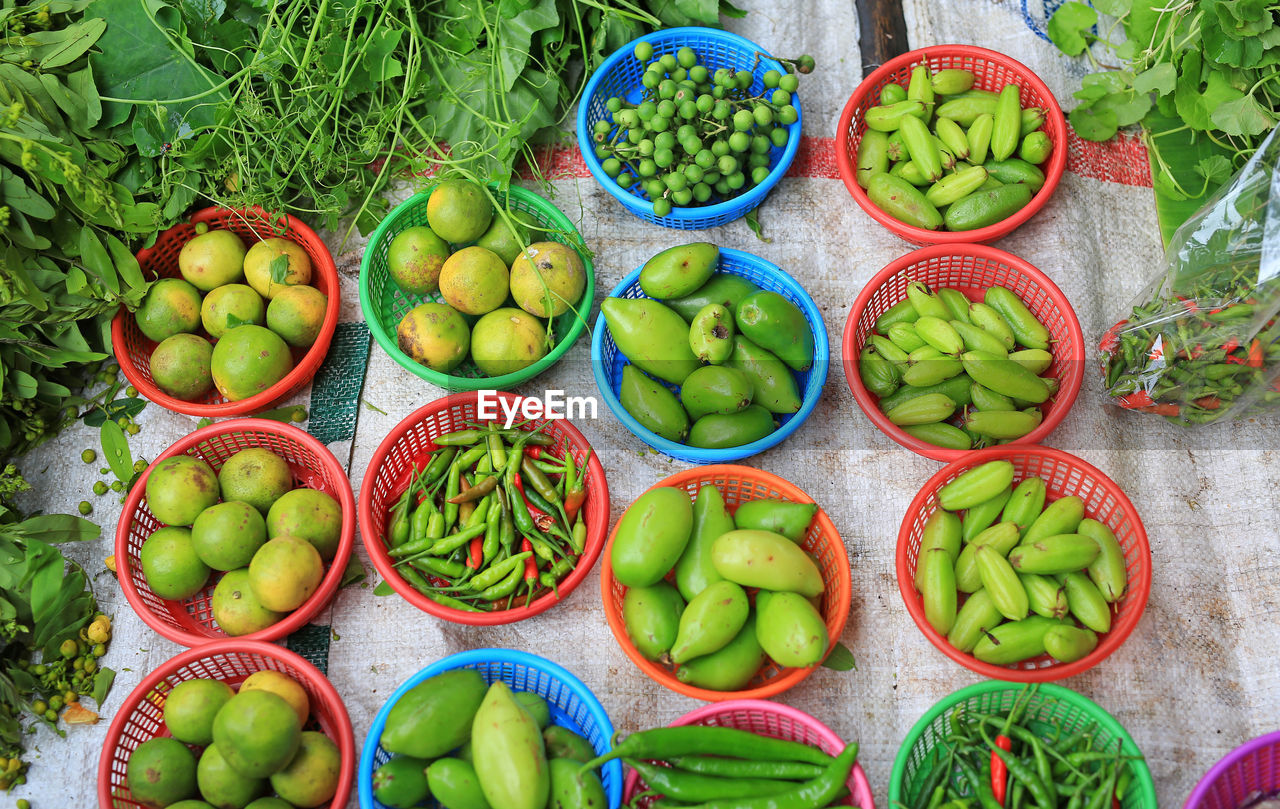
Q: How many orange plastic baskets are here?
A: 1